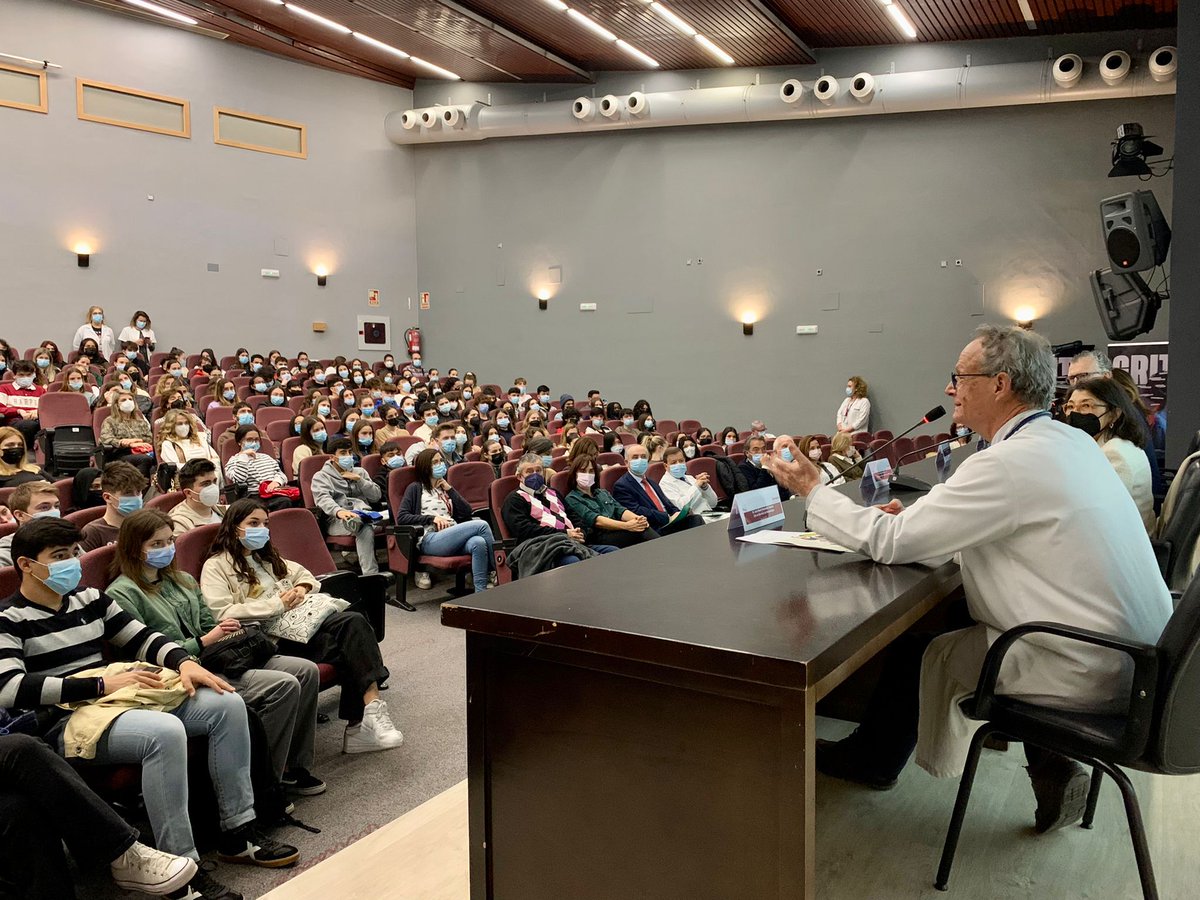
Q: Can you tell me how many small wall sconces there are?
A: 5